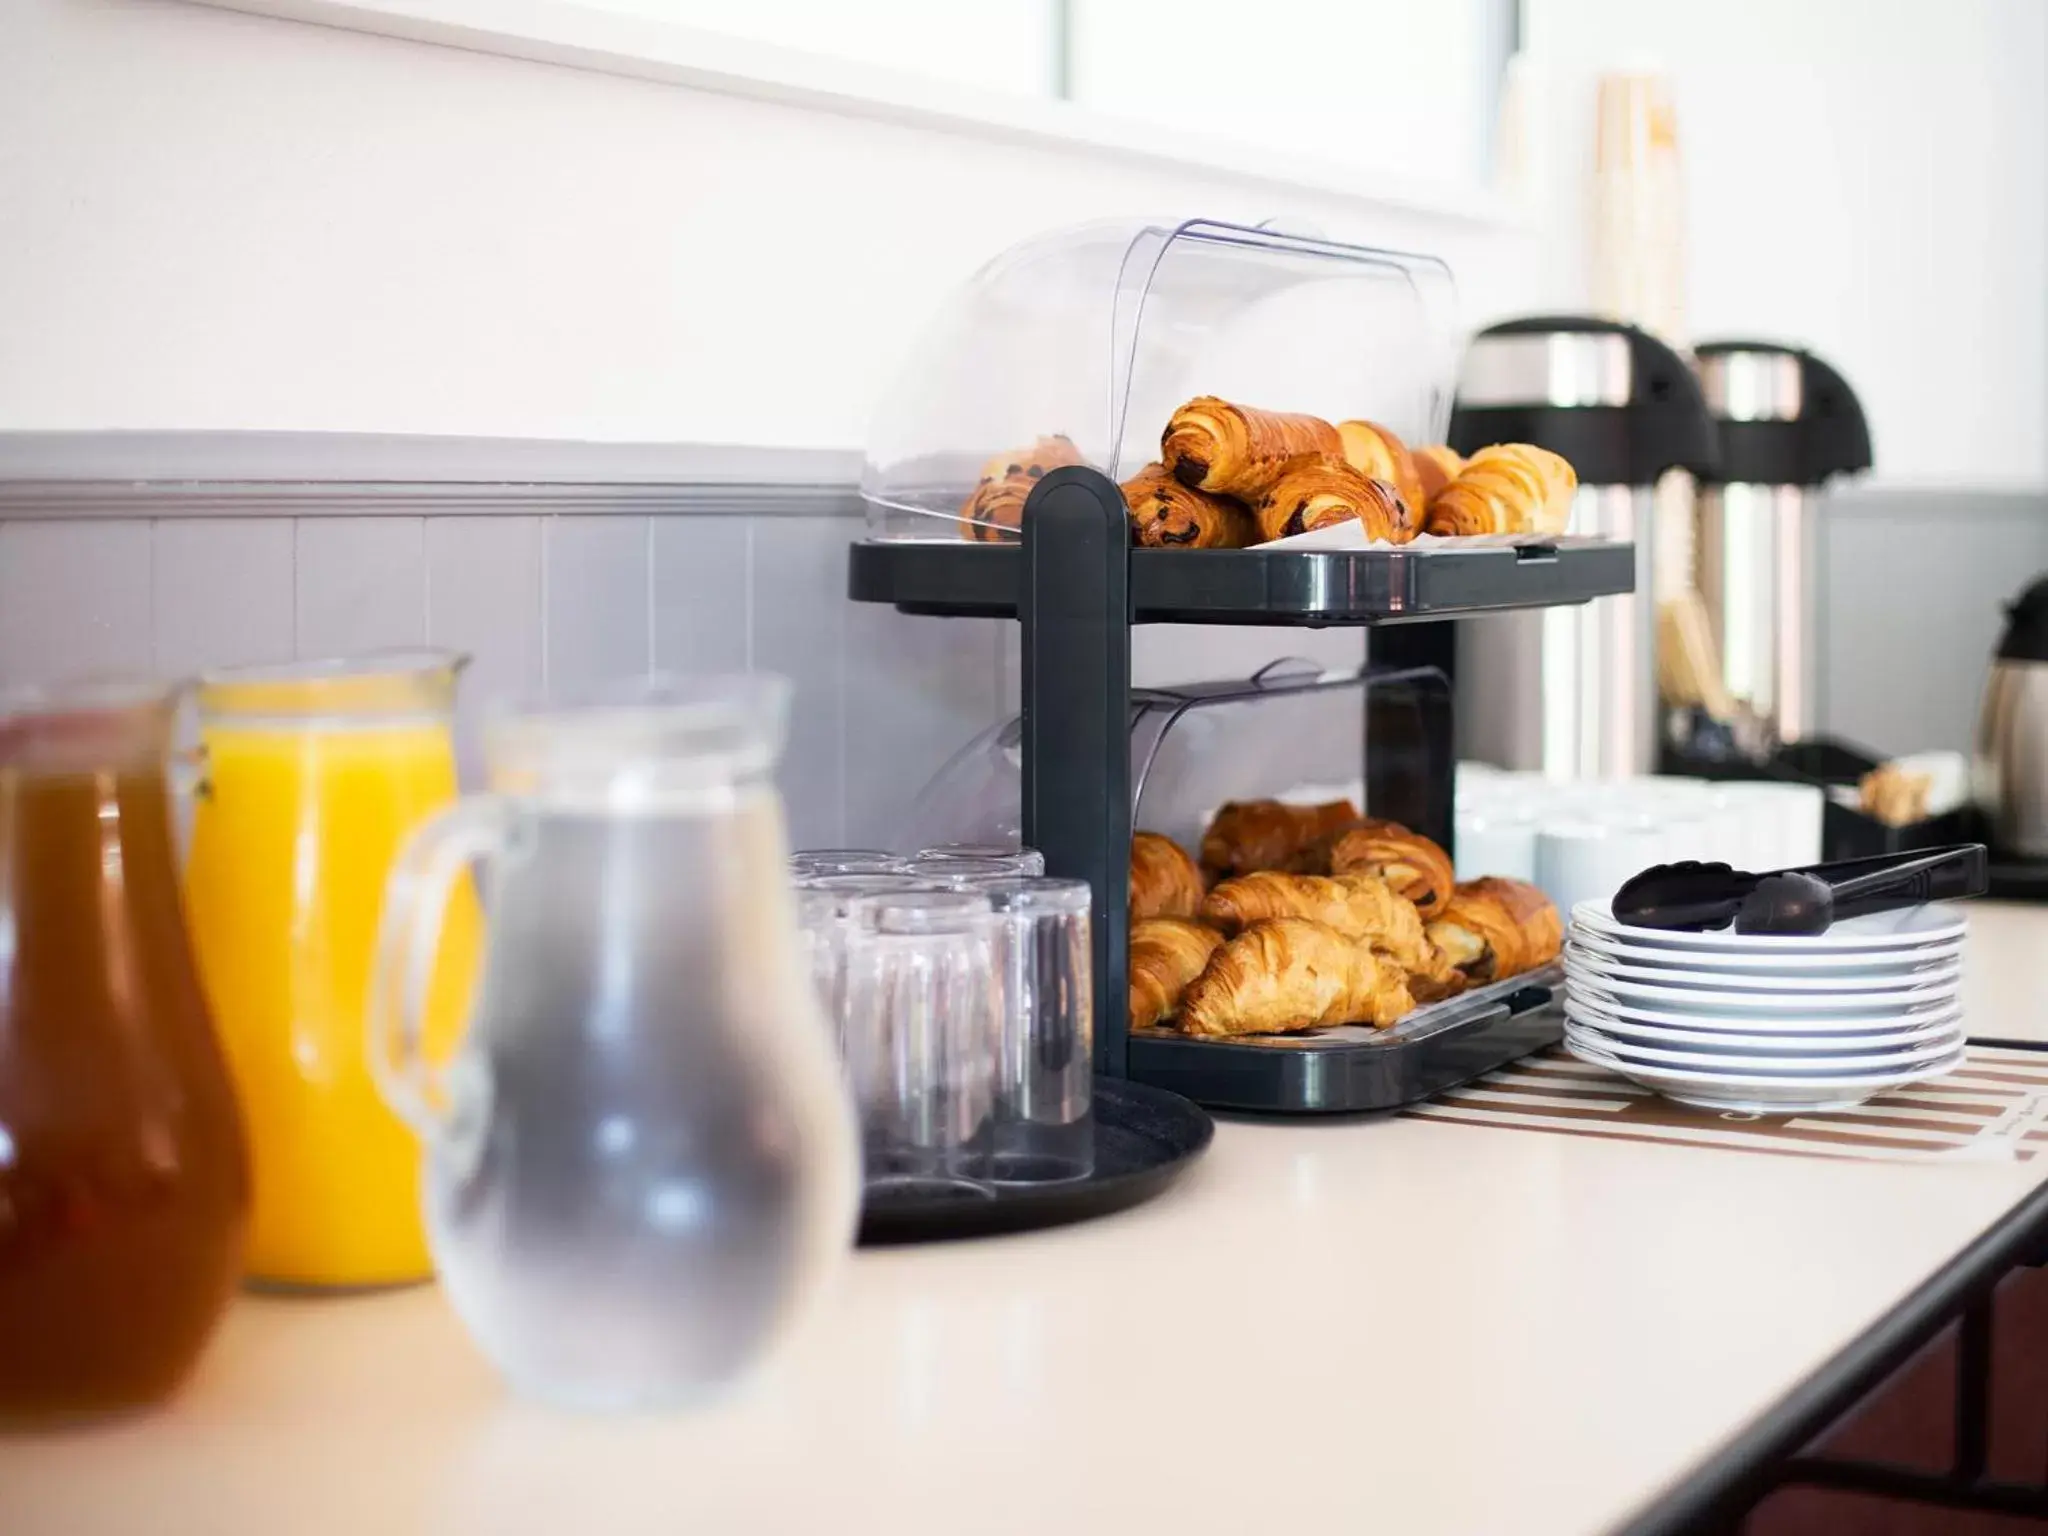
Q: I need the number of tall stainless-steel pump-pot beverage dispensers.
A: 2